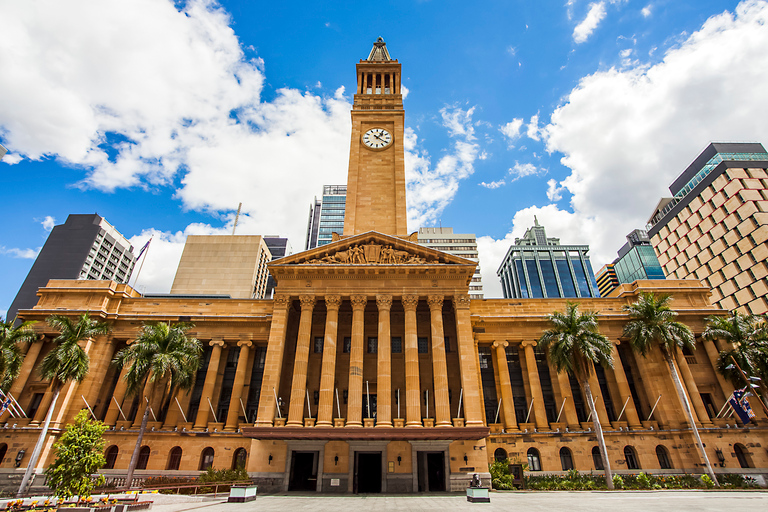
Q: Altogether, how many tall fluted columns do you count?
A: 6